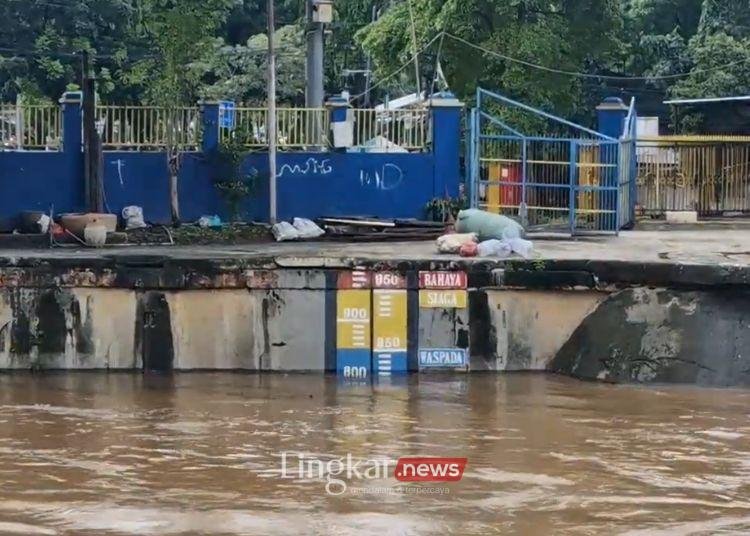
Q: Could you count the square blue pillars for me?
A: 5